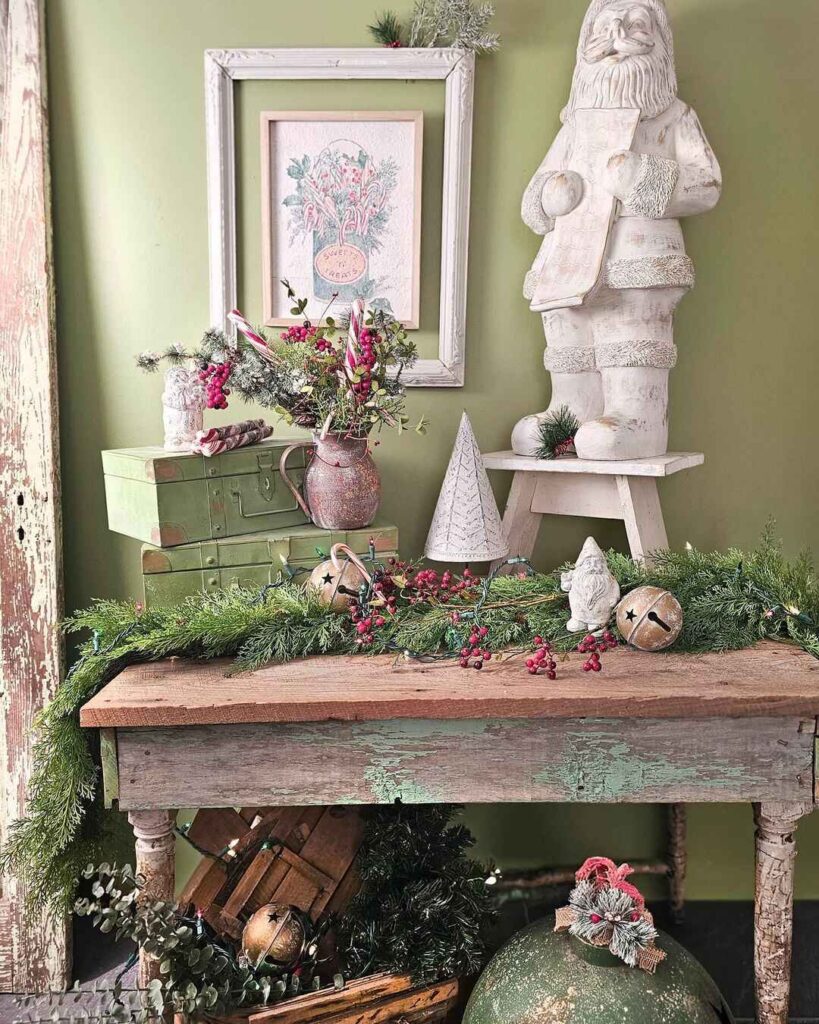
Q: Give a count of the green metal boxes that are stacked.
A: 2